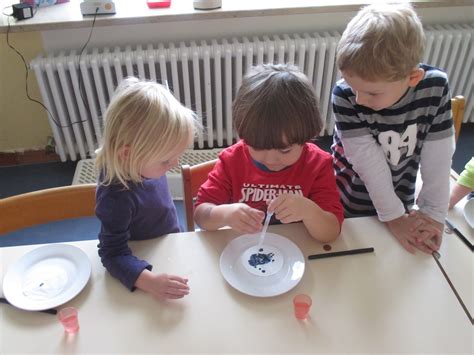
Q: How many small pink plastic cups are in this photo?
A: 2